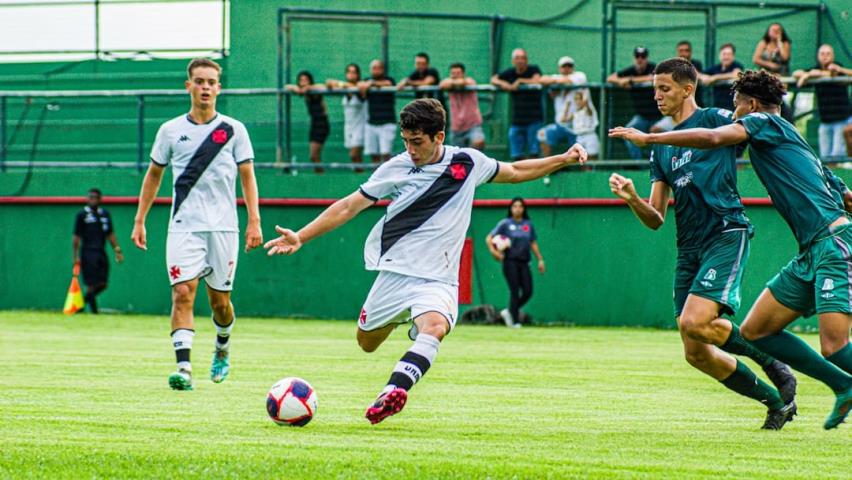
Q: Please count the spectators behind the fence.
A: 13